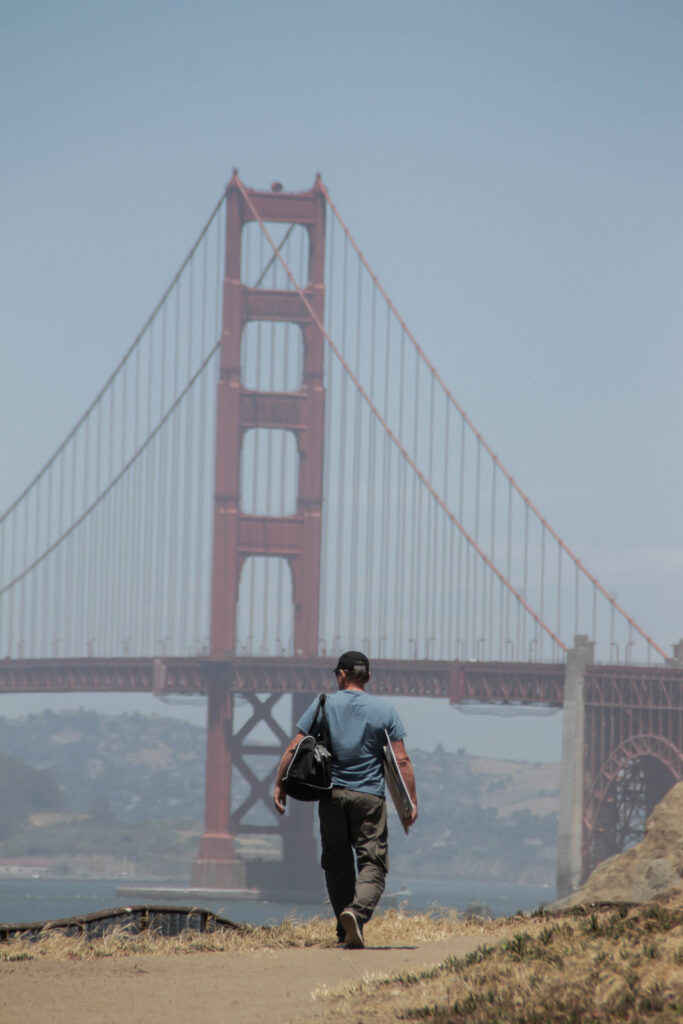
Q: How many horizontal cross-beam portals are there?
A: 4